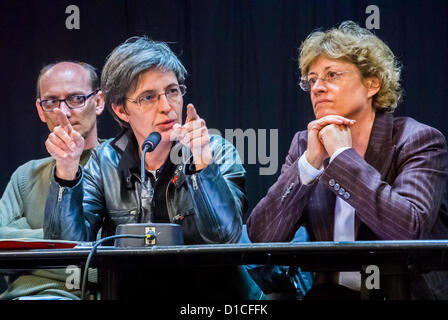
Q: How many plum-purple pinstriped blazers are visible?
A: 1